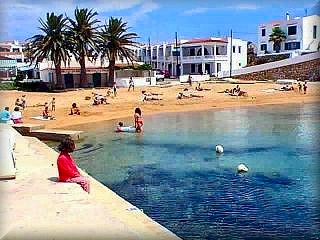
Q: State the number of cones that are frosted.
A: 0